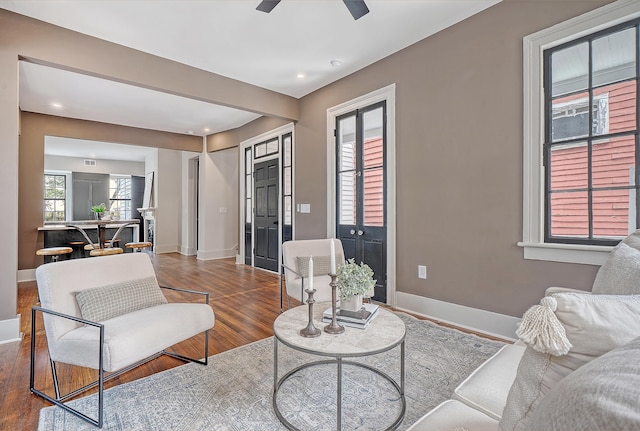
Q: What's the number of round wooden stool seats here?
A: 6